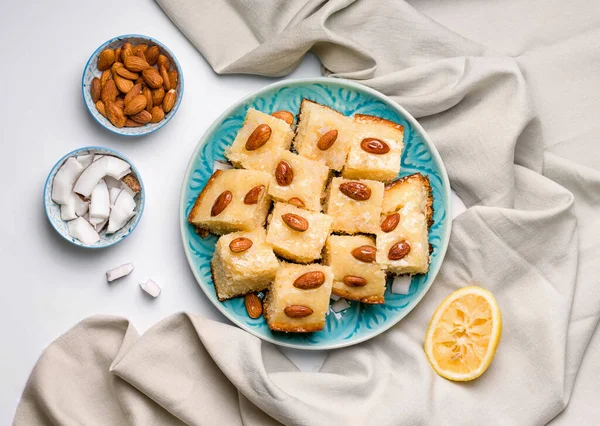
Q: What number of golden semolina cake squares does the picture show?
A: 11